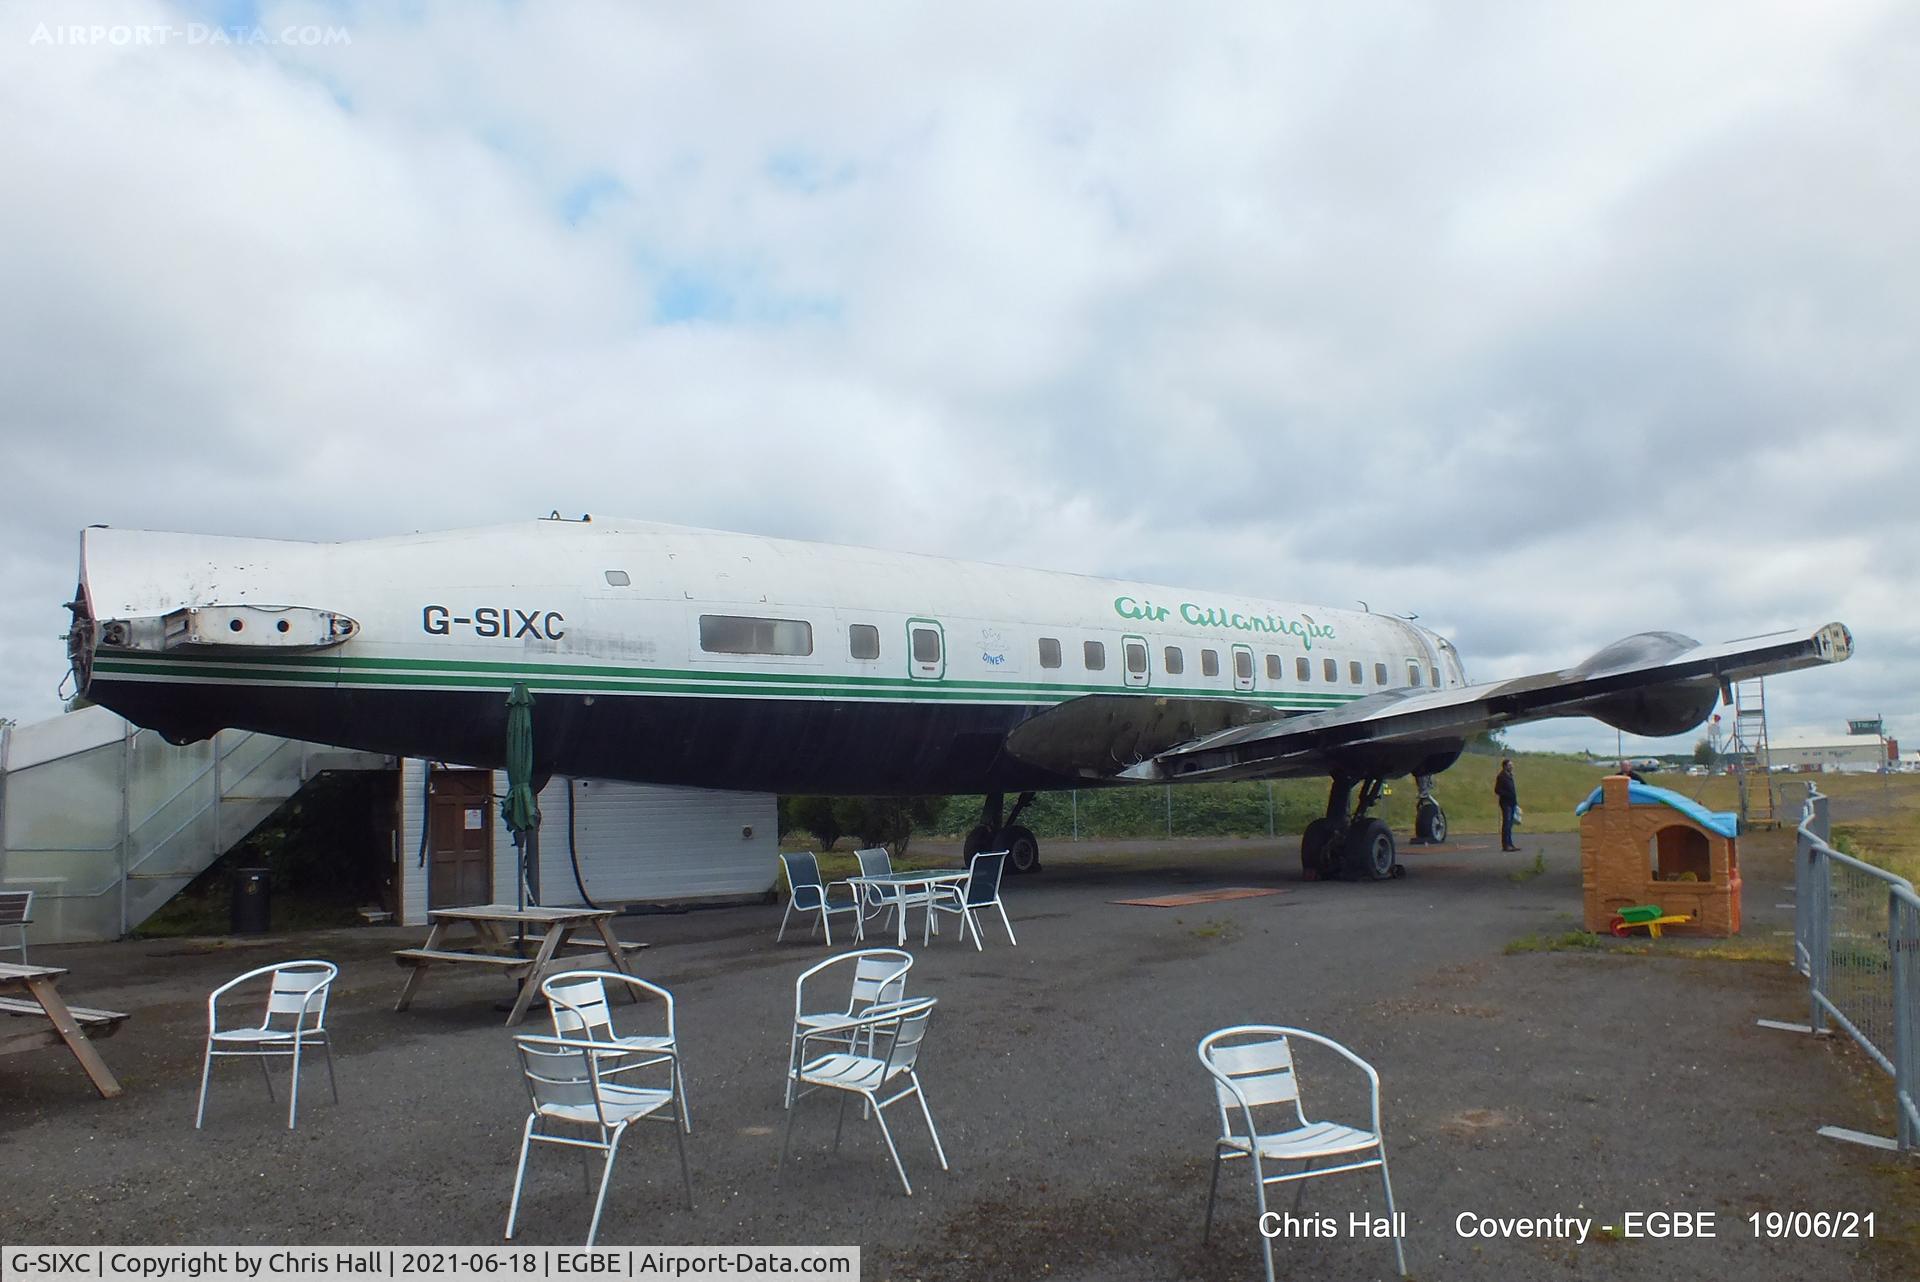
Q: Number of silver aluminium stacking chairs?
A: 6